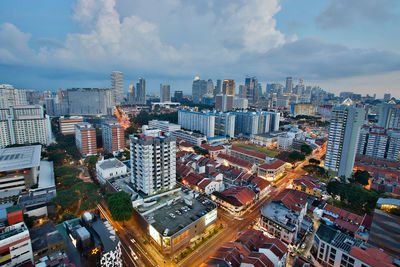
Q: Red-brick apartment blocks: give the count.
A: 2